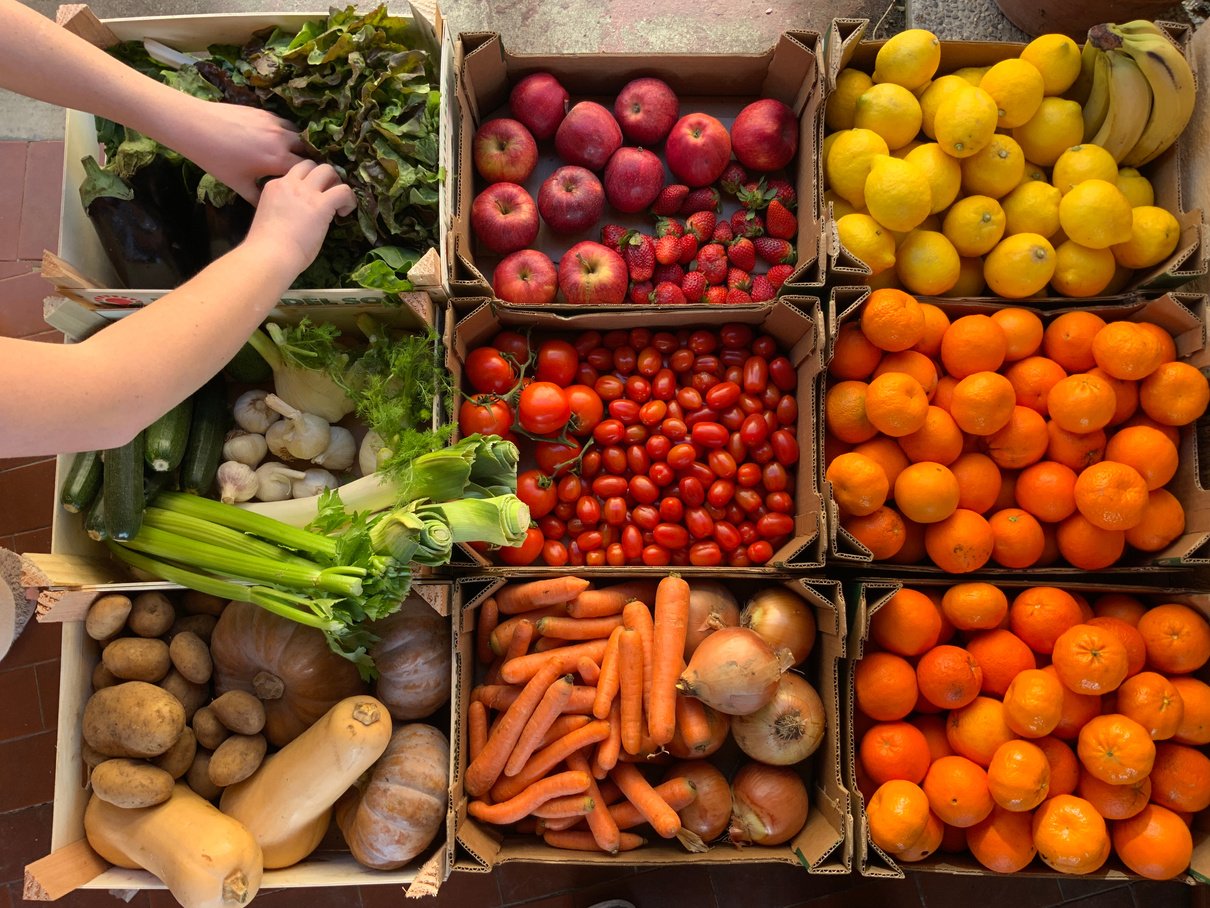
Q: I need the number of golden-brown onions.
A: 7